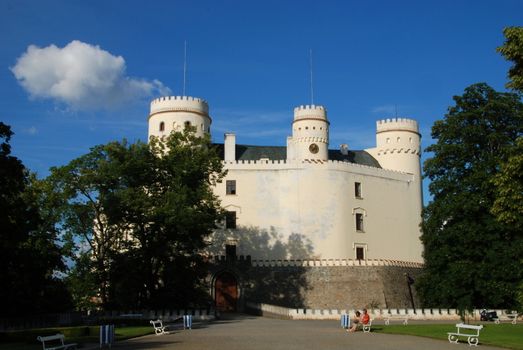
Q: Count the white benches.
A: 6